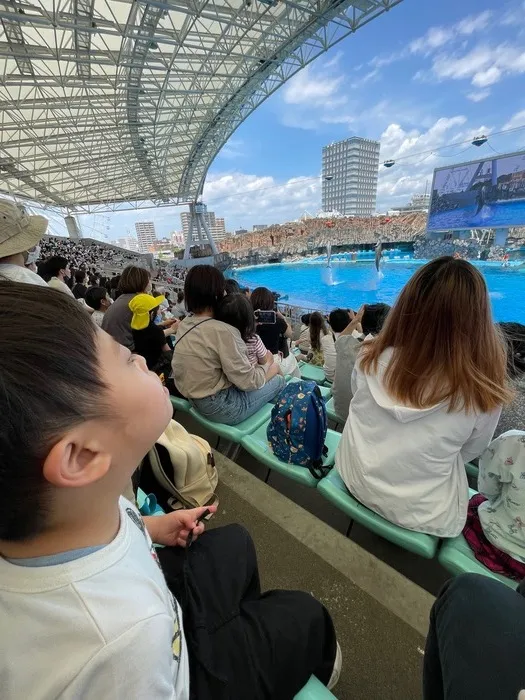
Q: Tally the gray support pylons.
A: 2